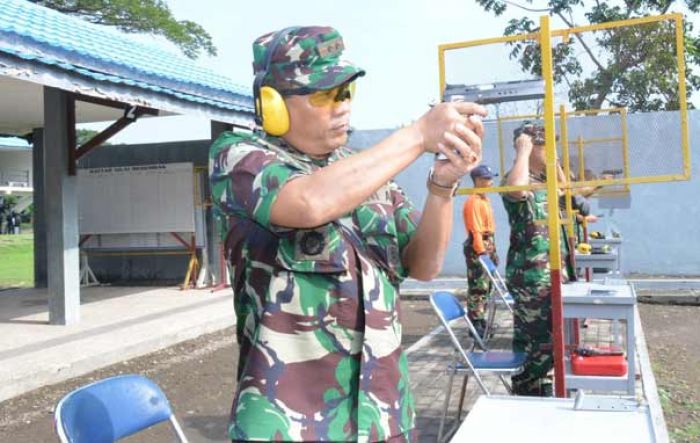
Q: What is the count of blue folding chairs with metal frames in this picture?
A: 3